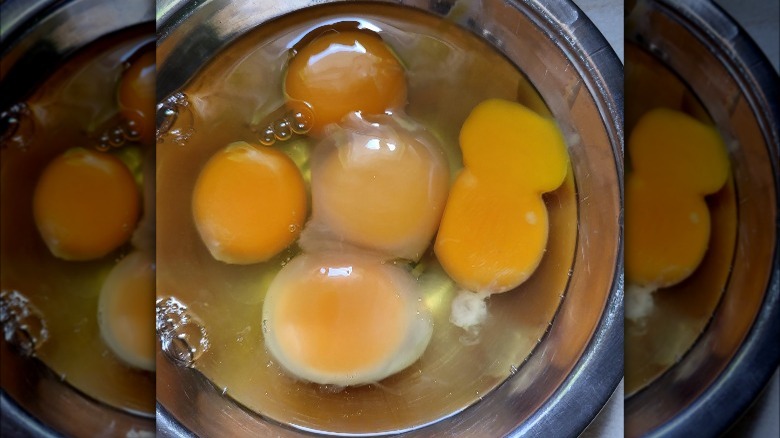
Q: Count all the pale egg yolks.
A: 2